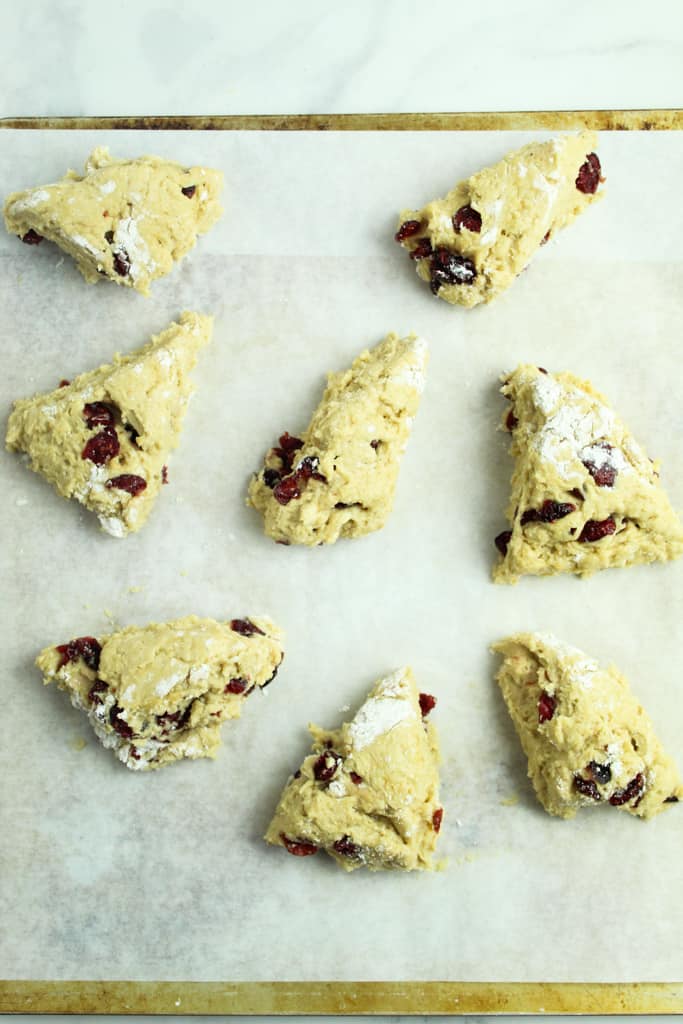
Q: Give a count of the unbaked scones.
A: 8